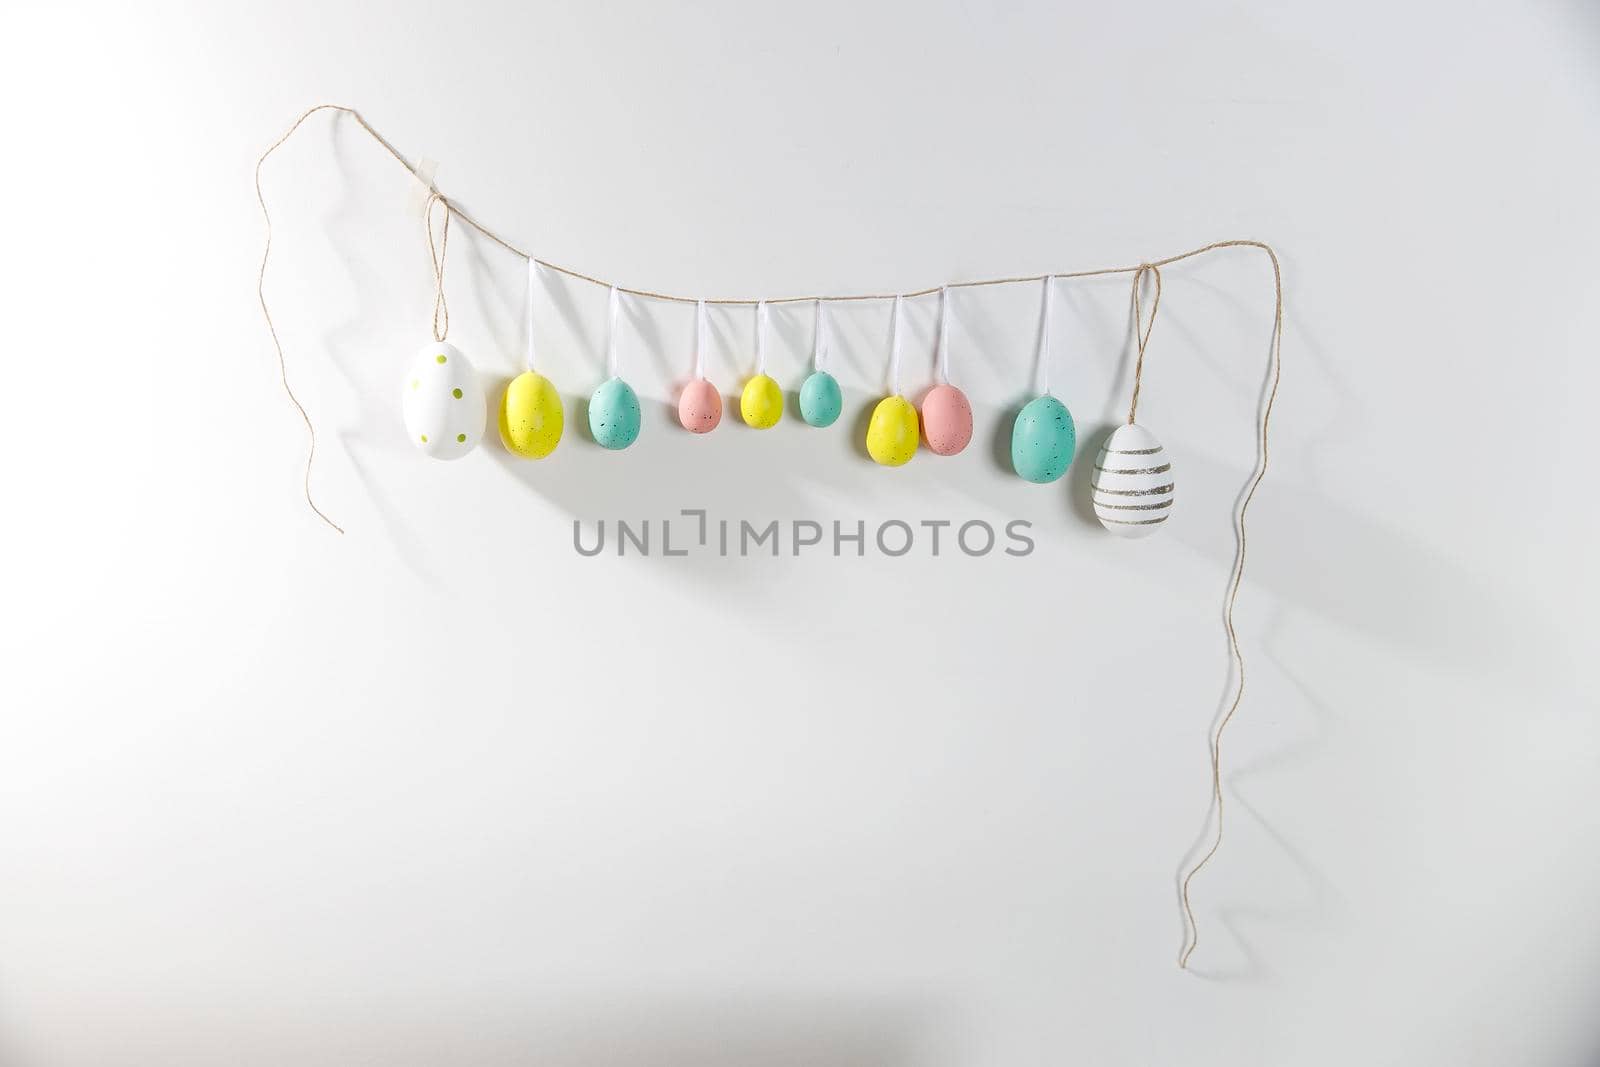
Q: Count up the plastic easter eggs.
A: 10